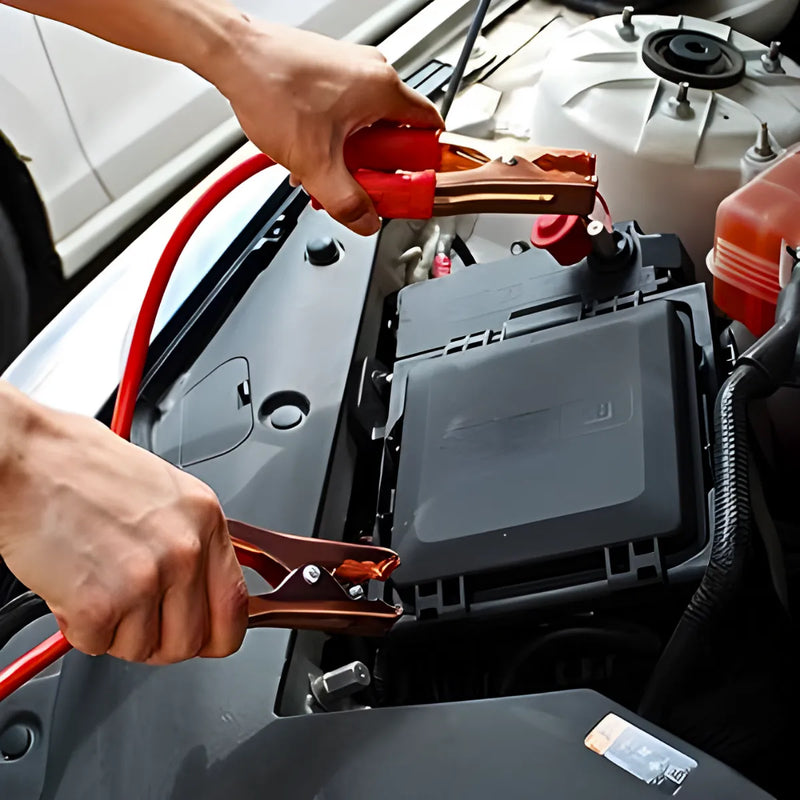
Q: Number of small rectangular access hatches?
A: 1